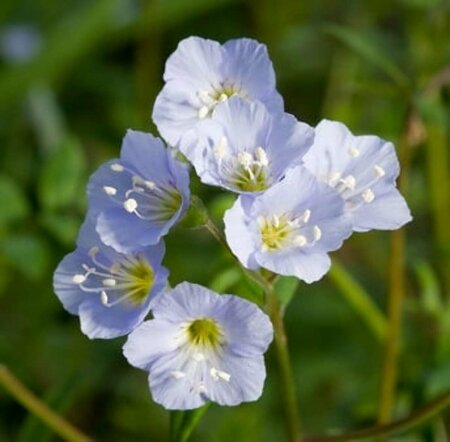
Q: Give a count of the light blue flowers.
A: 7